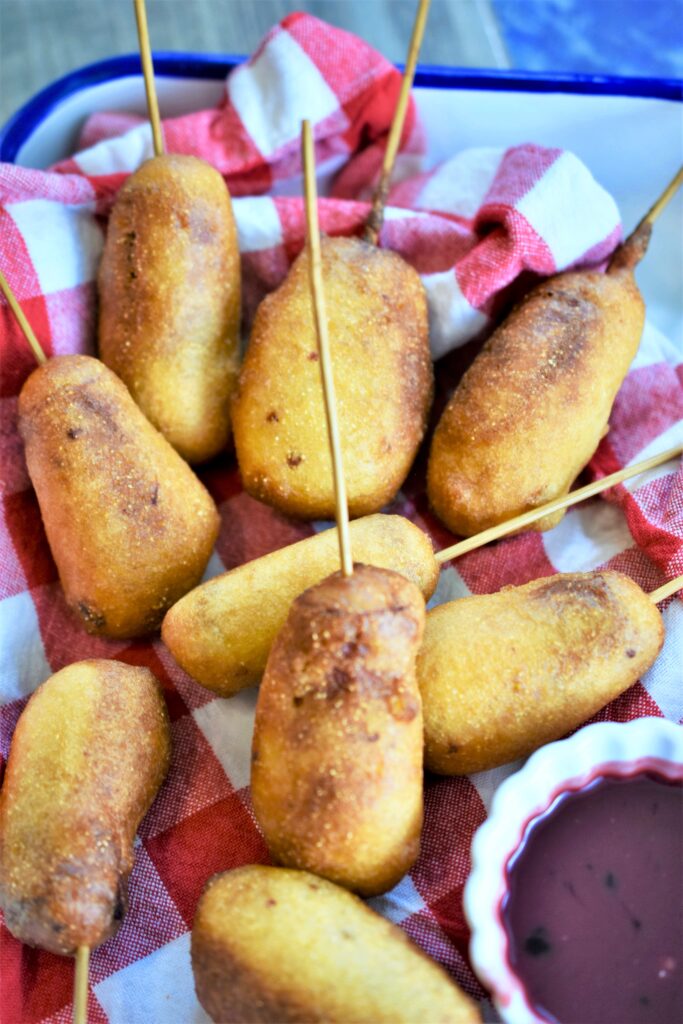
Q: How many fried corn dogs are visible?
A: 9